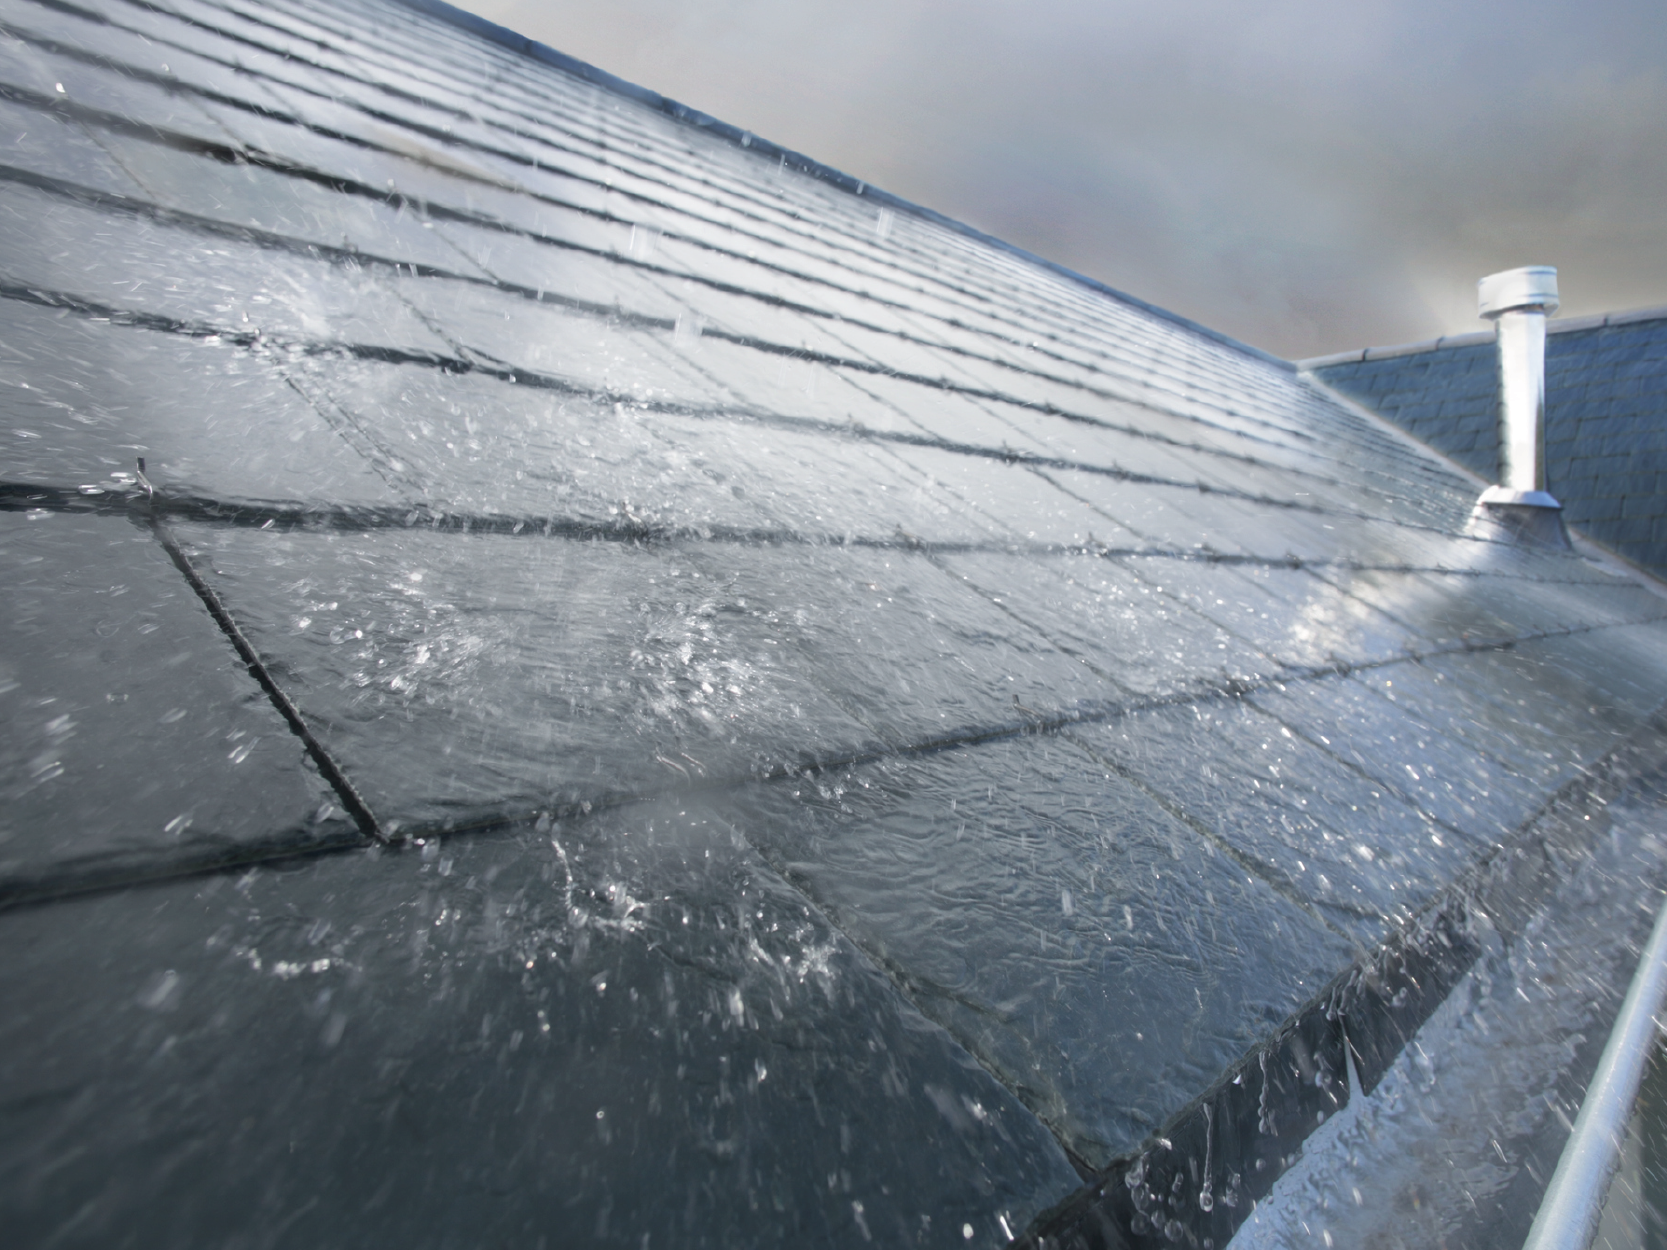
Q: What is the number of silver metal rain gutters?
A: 1